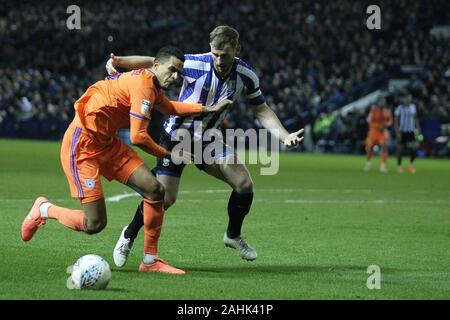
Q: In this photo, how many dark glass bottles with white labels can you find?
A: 0